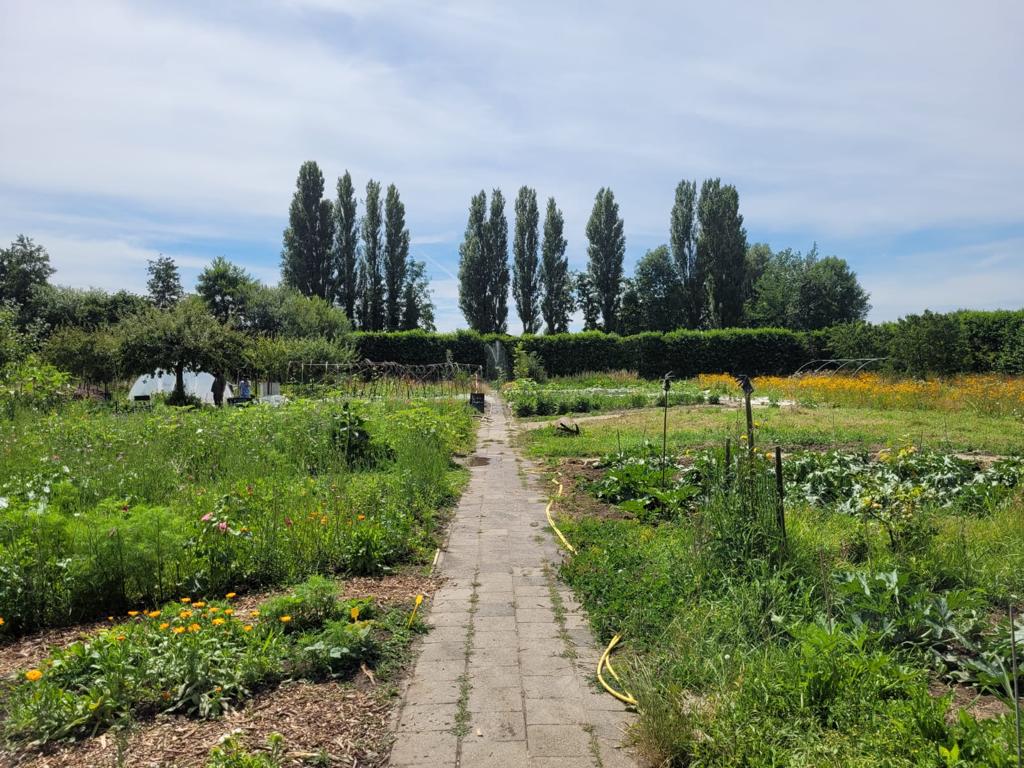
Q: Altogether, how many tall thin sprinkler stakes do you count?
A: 2